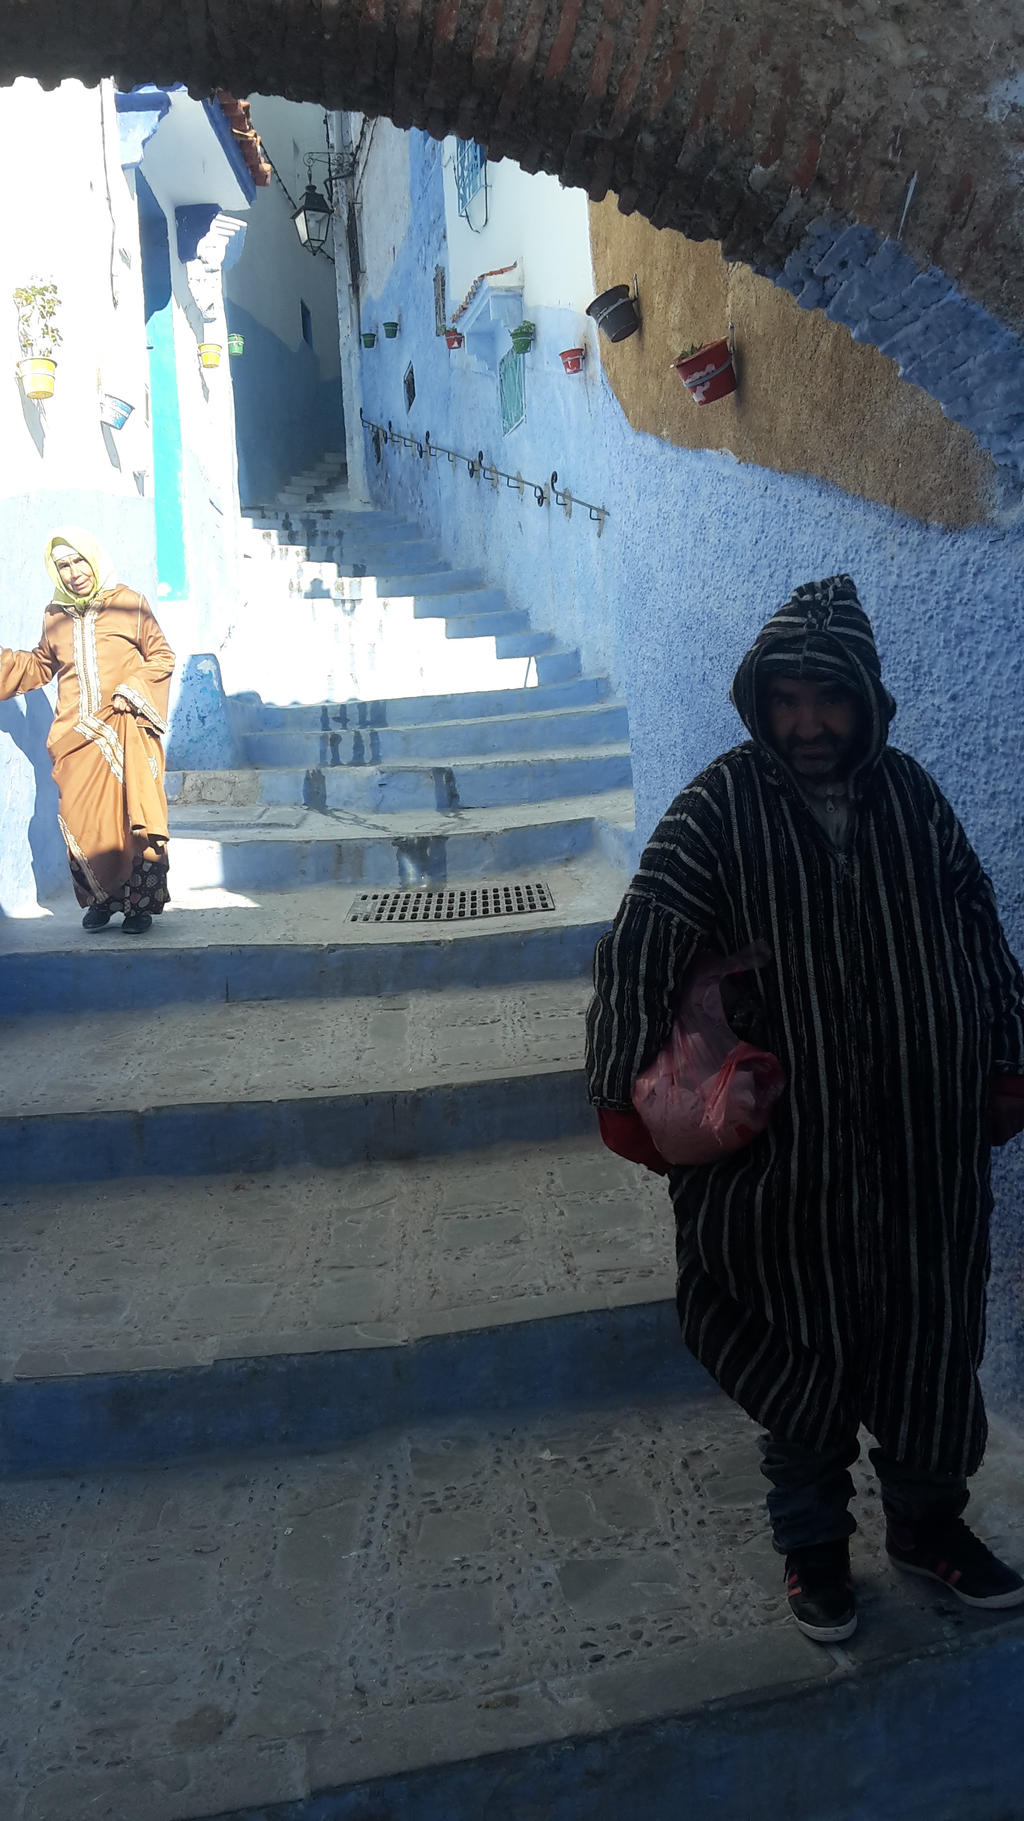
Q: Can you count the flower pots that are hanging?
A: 11